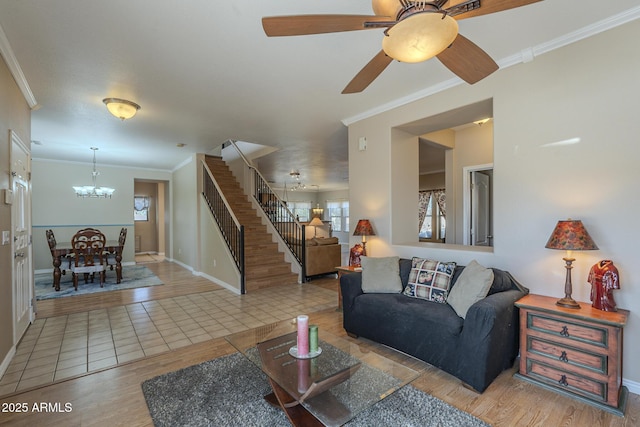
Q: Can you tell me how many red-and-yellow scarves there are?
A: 0